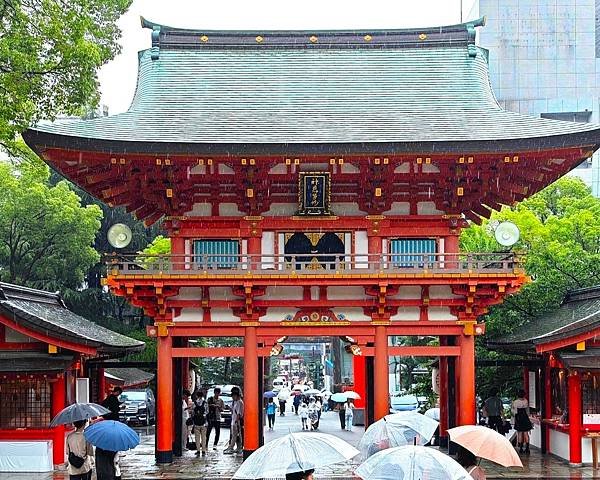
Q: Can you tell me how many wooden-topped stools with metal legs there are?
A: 0